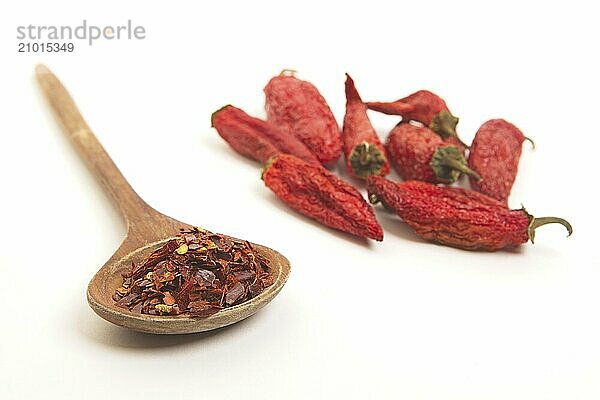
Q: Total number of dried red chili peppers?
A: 8